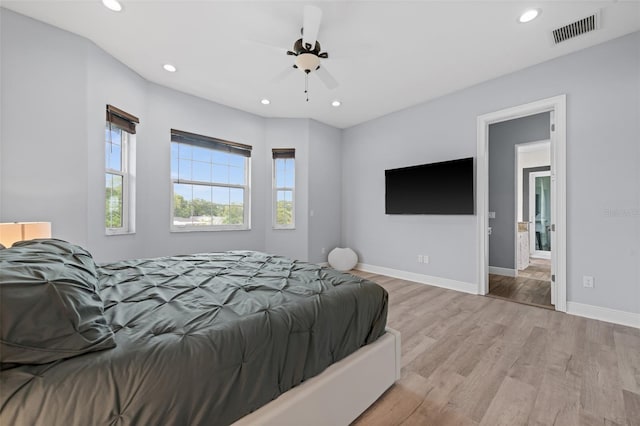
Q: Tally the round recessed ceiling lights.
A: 5